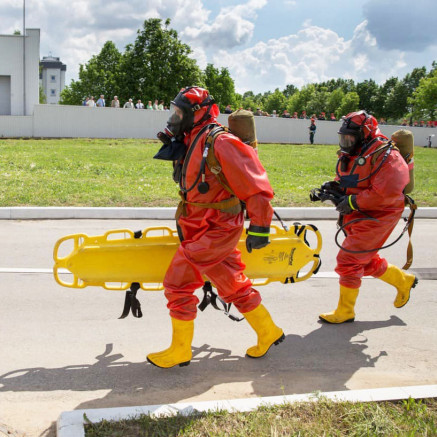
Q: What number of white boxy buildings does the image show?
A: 2